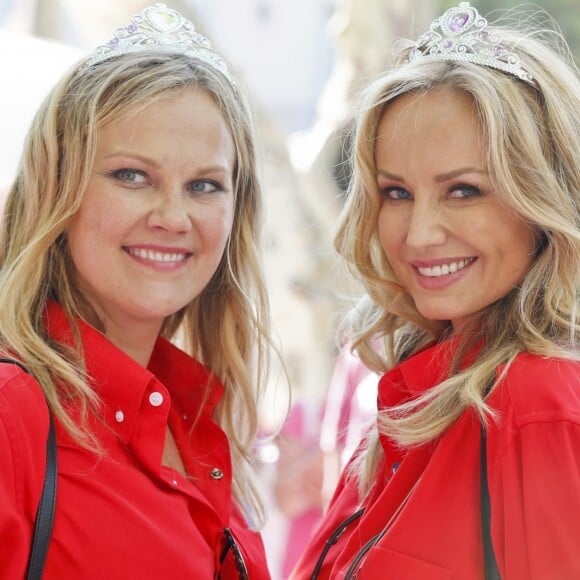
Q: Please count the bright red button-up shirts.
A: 2